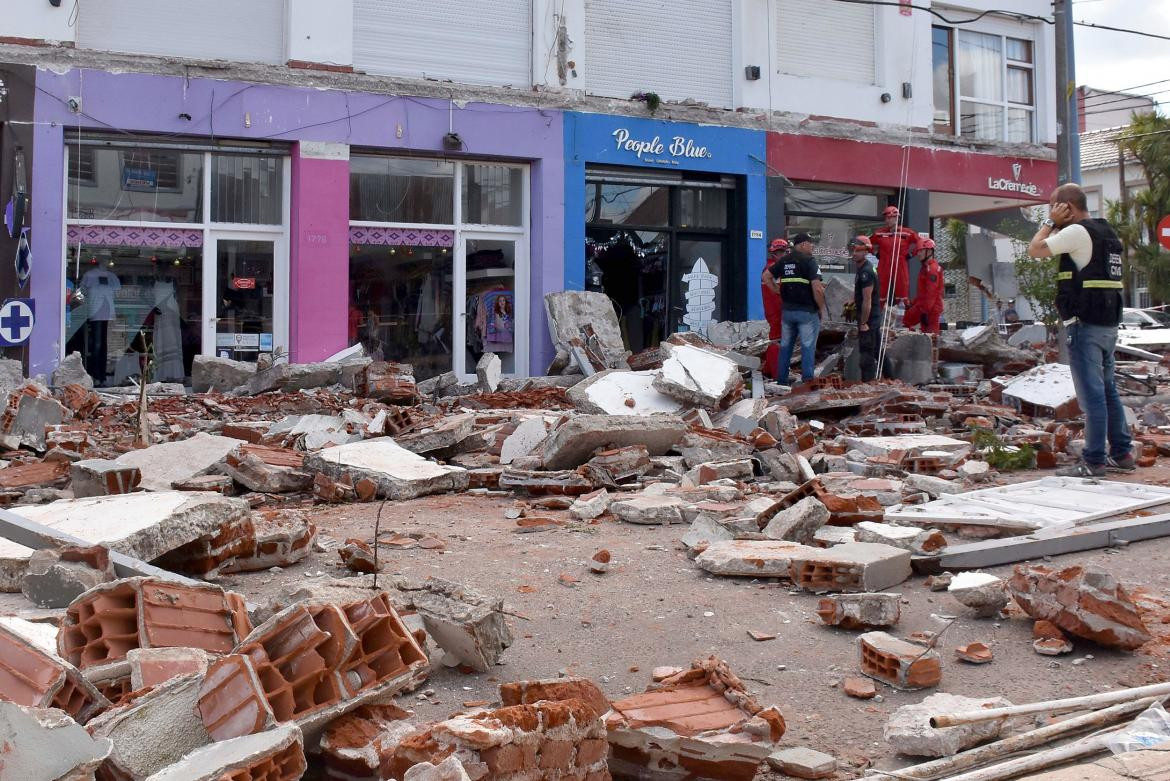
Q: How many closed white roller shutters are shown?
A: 4